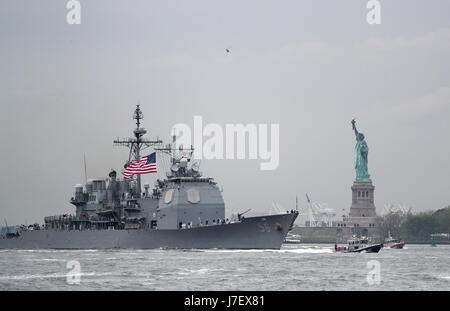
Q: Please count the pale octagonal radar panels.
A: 2